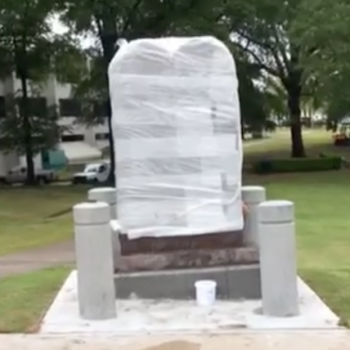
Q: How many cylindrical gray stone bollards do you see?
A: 4